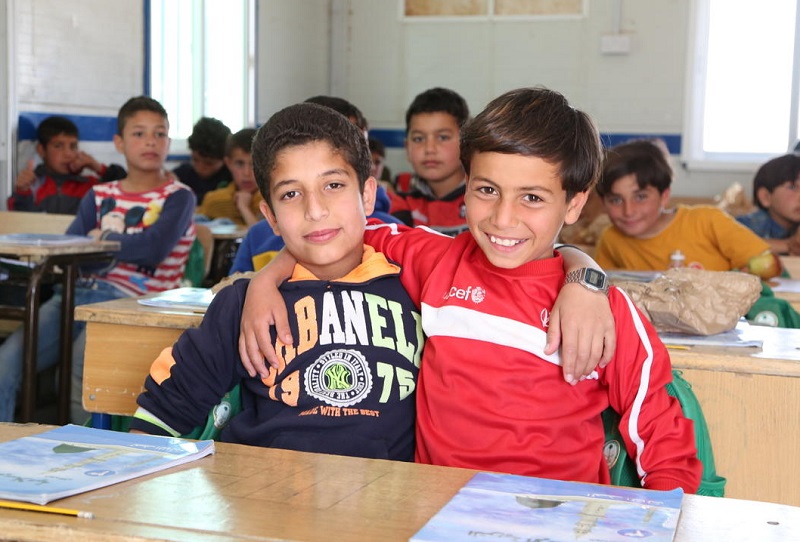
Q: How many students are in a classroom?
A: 11